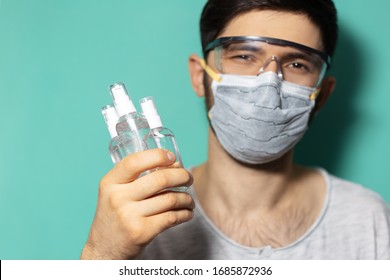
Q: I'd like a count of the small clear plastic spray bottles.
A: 3